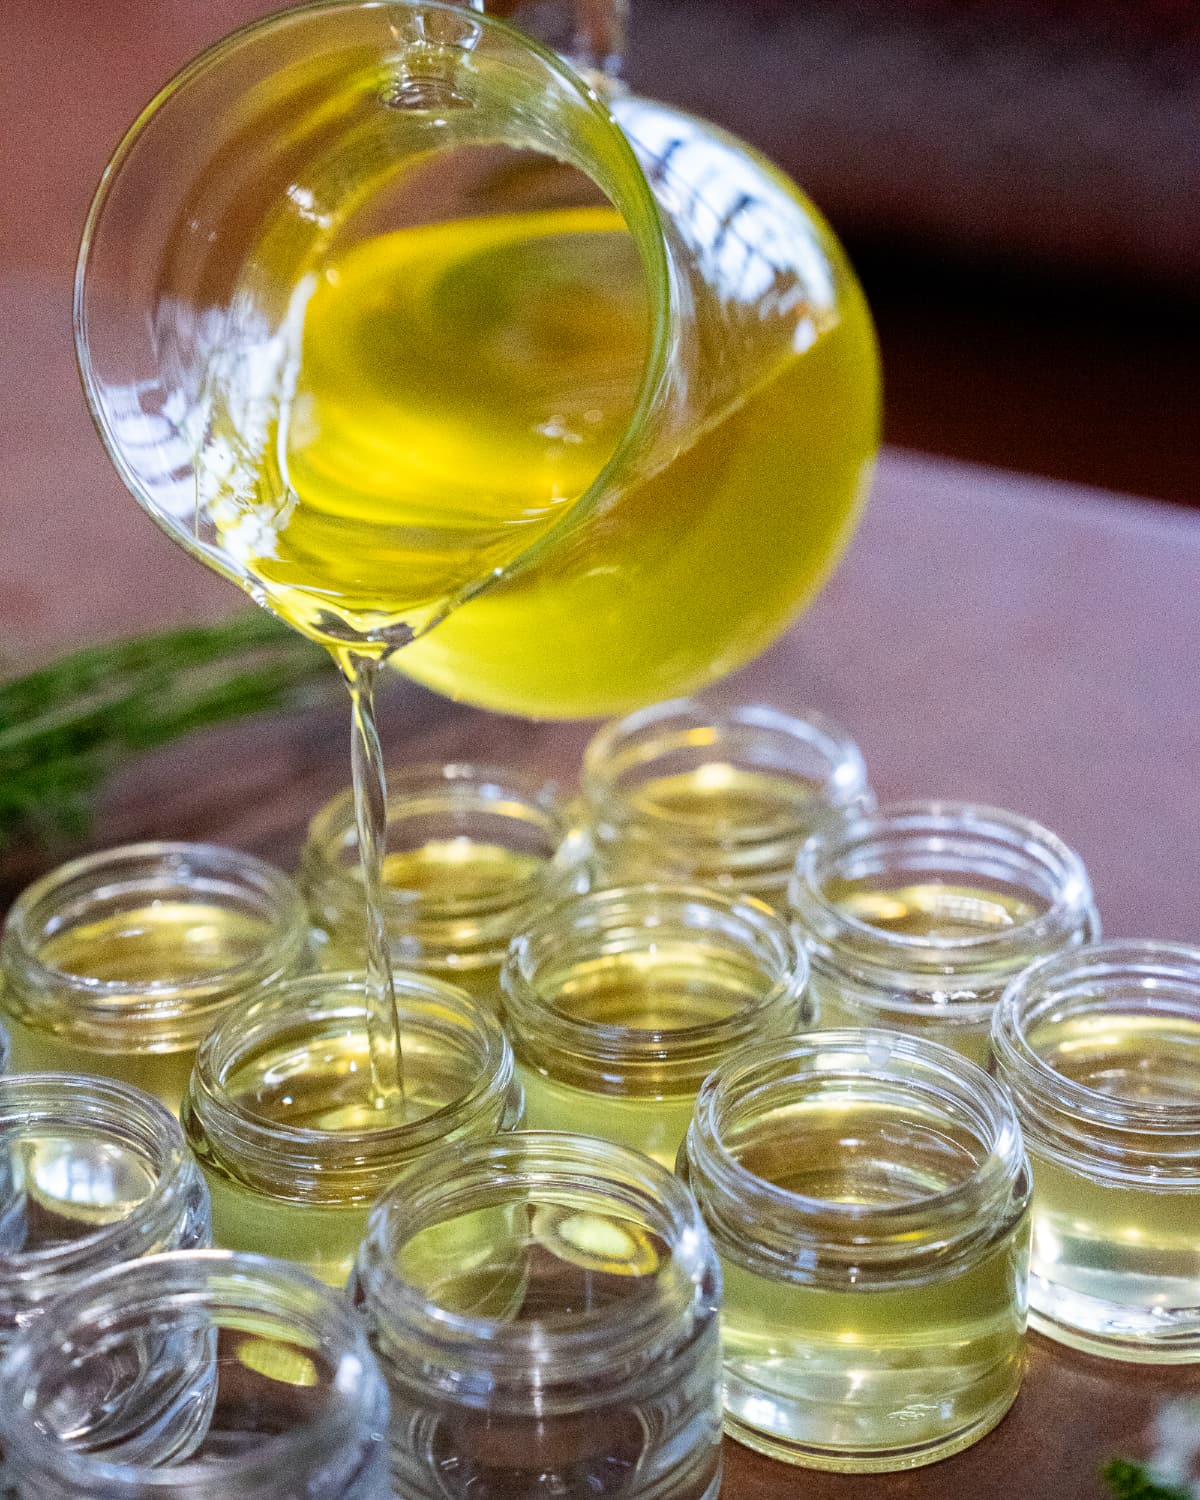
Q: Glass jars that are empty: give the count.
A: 3